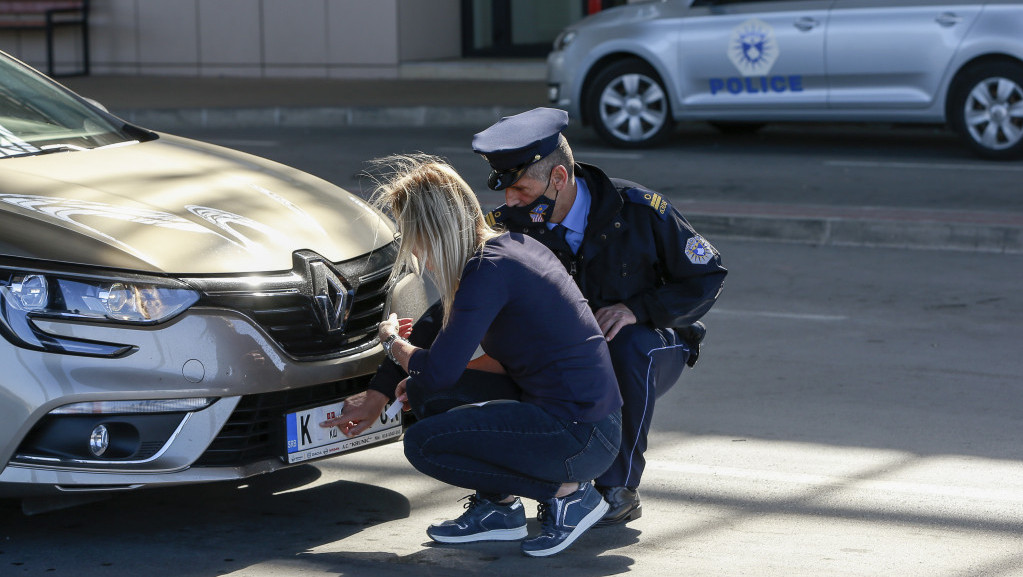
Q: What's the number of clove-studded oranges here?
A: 0